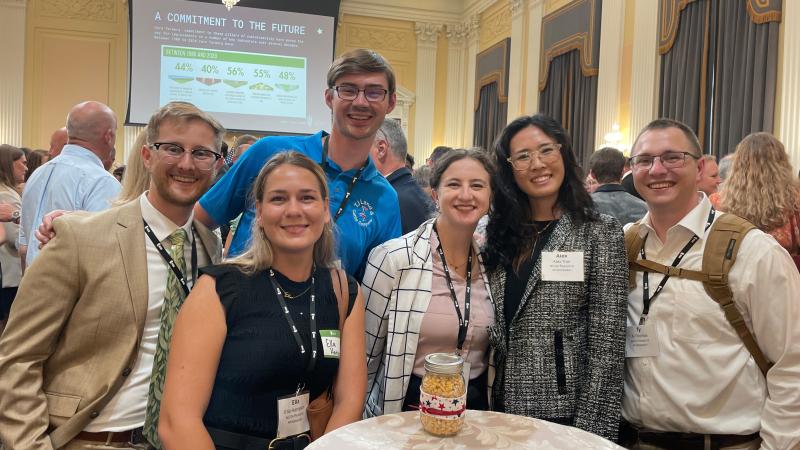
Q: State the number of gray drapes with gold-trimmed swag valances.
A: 3